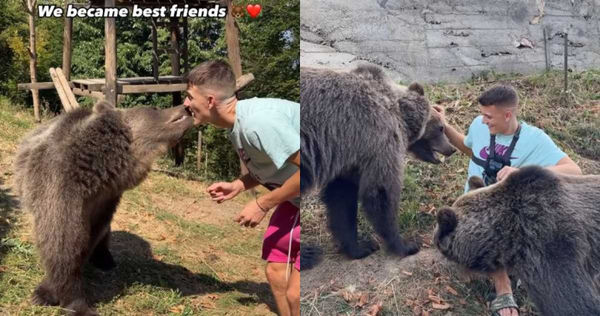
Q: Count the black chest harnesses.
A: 1